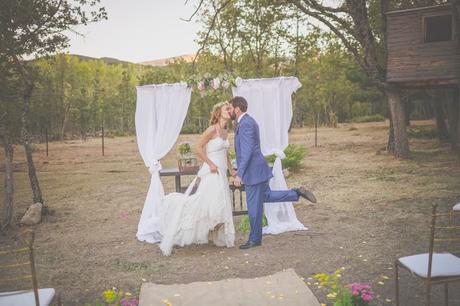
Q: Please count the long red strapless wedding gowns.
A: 0